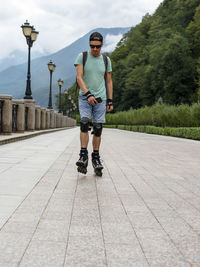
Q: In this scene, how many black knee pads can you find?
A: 2